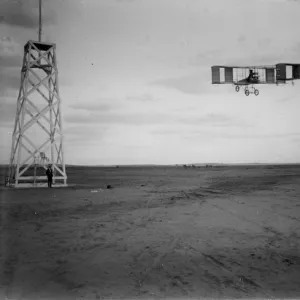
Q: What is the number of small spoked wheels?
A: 3